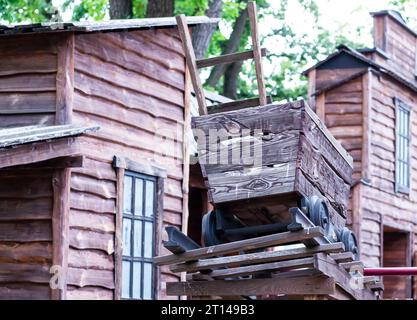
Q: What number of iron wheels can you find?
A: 3